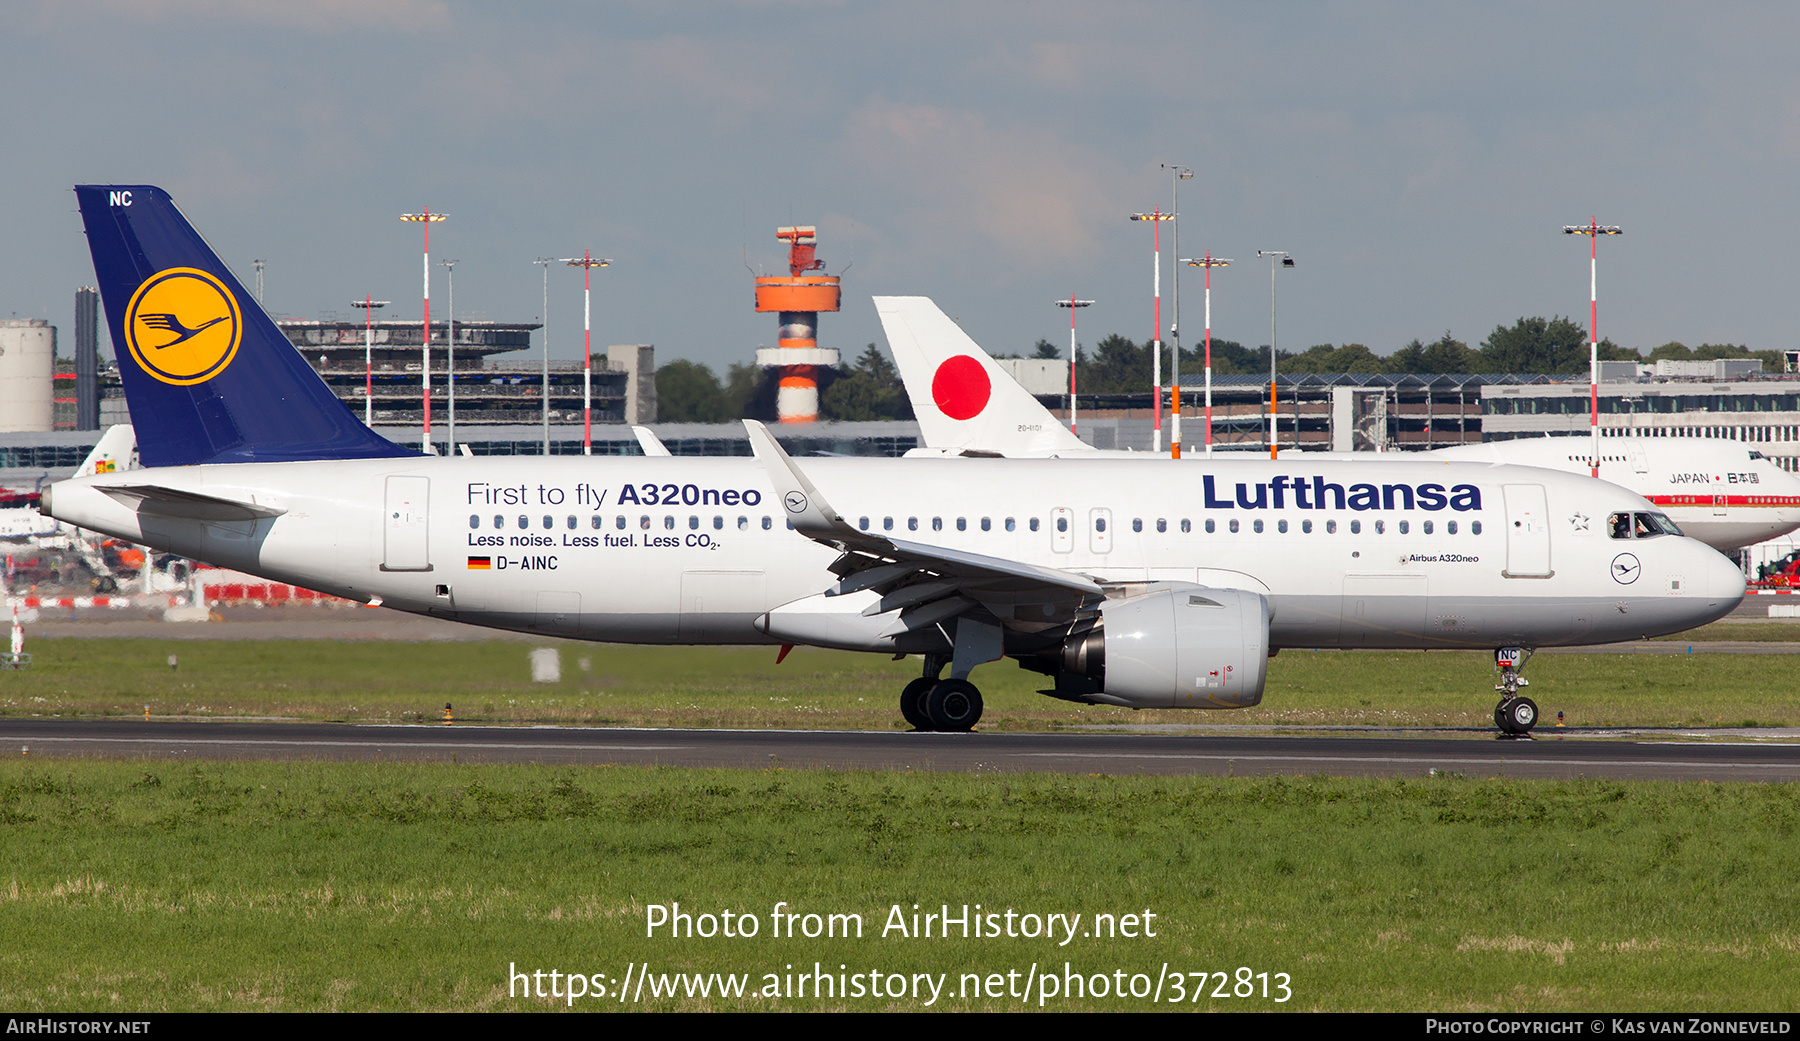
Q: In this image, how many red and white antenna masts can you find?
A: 7